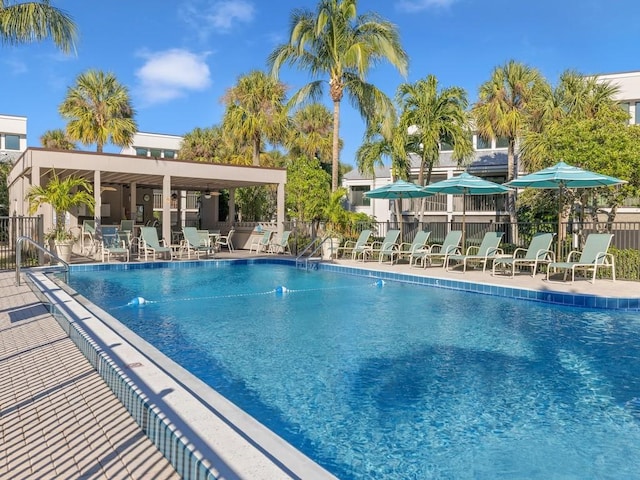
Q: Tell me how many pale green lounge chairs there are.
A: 12